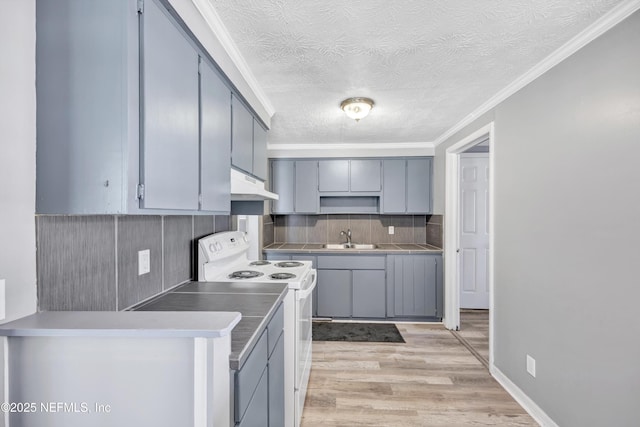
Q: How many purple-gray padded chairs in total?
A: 0